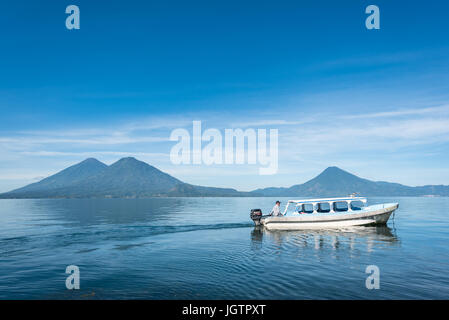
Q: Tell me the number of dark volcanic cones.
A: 3